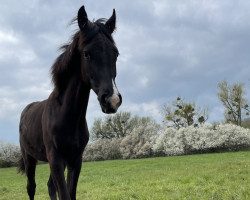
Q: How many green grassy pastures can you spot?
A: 1